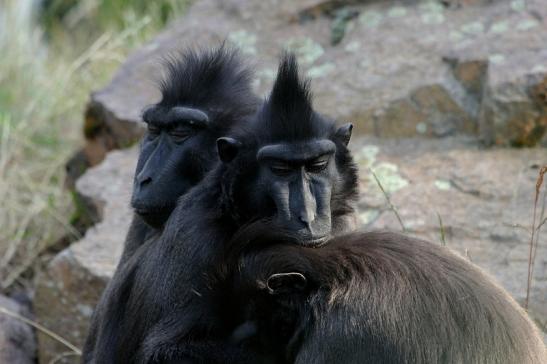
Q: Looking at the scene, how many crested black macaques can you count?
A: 3